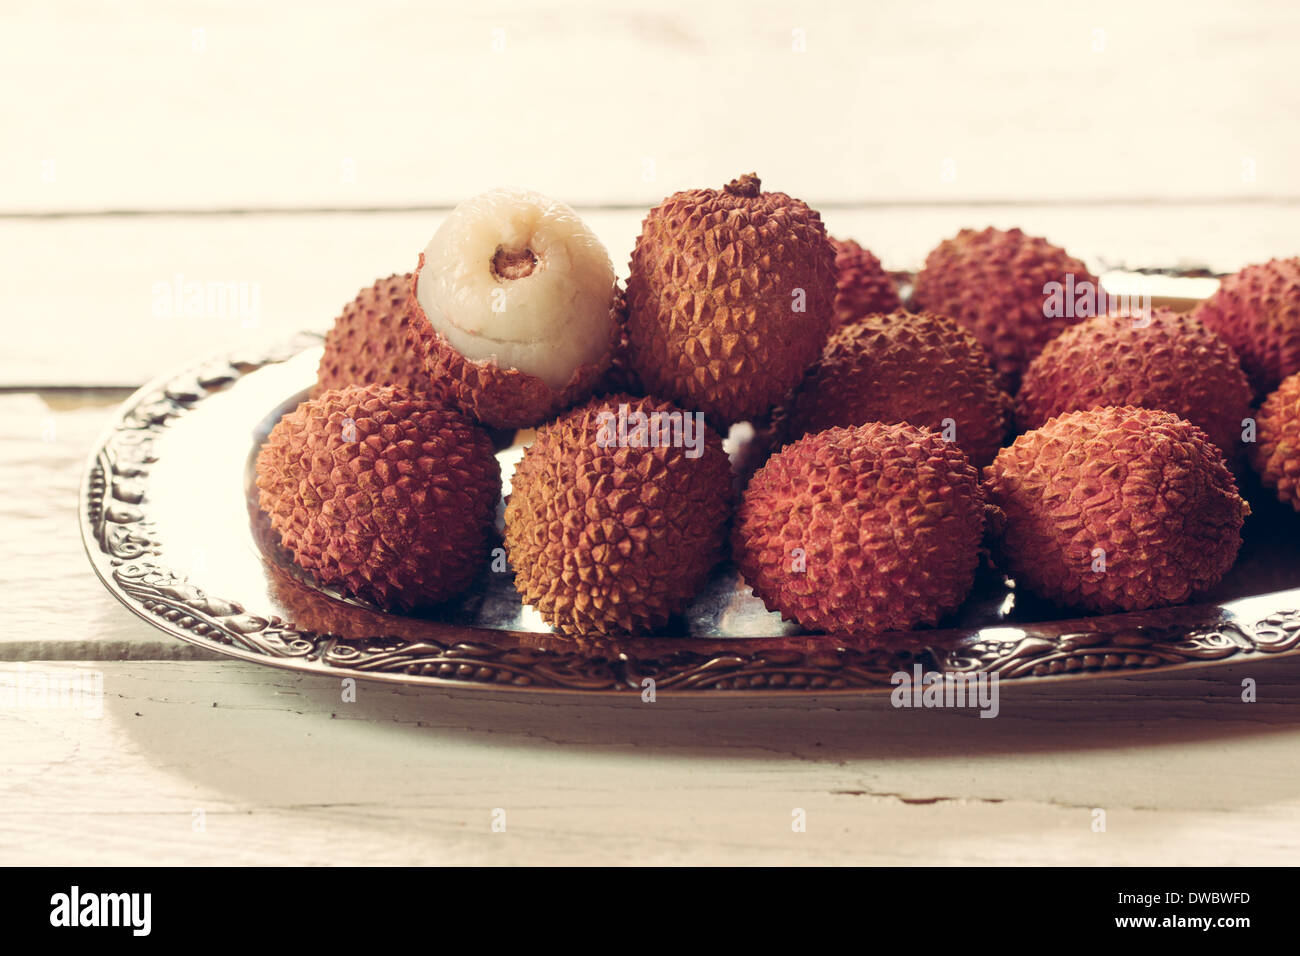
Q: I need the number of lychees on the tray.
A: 13